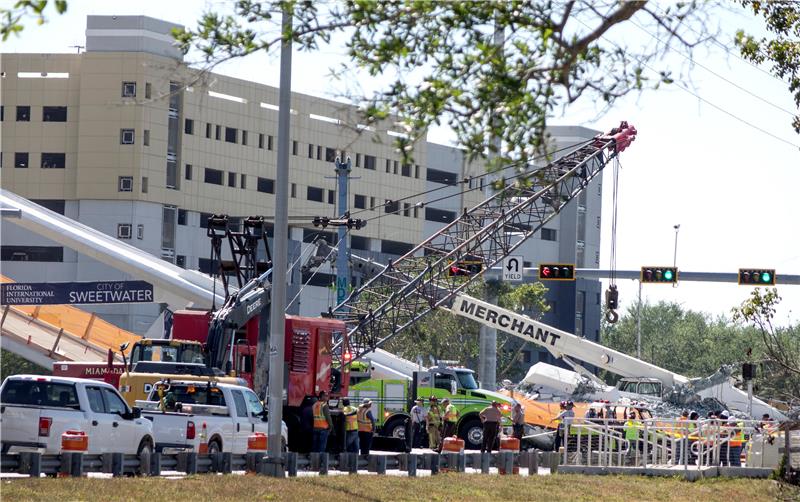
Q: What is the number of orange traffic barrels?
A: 4